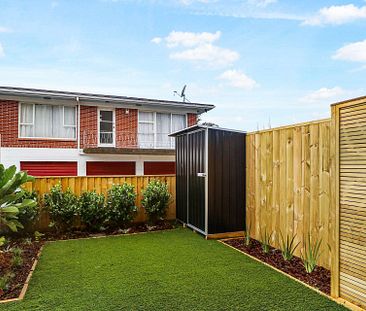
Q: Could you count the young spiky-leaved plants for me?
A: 4